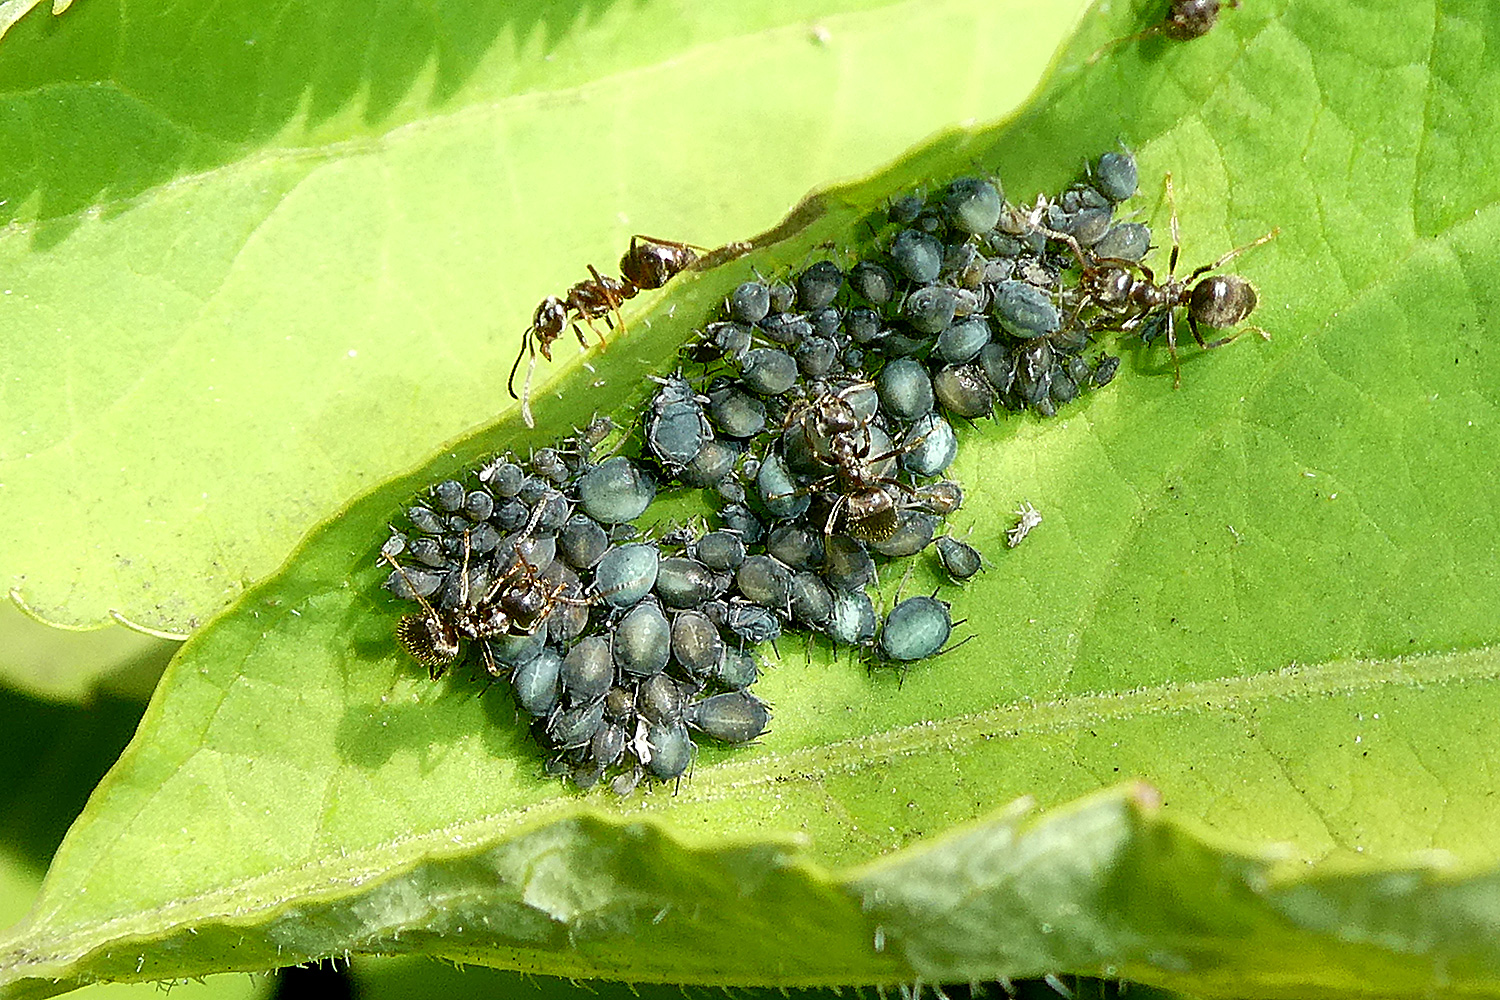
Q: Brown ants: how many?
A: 5